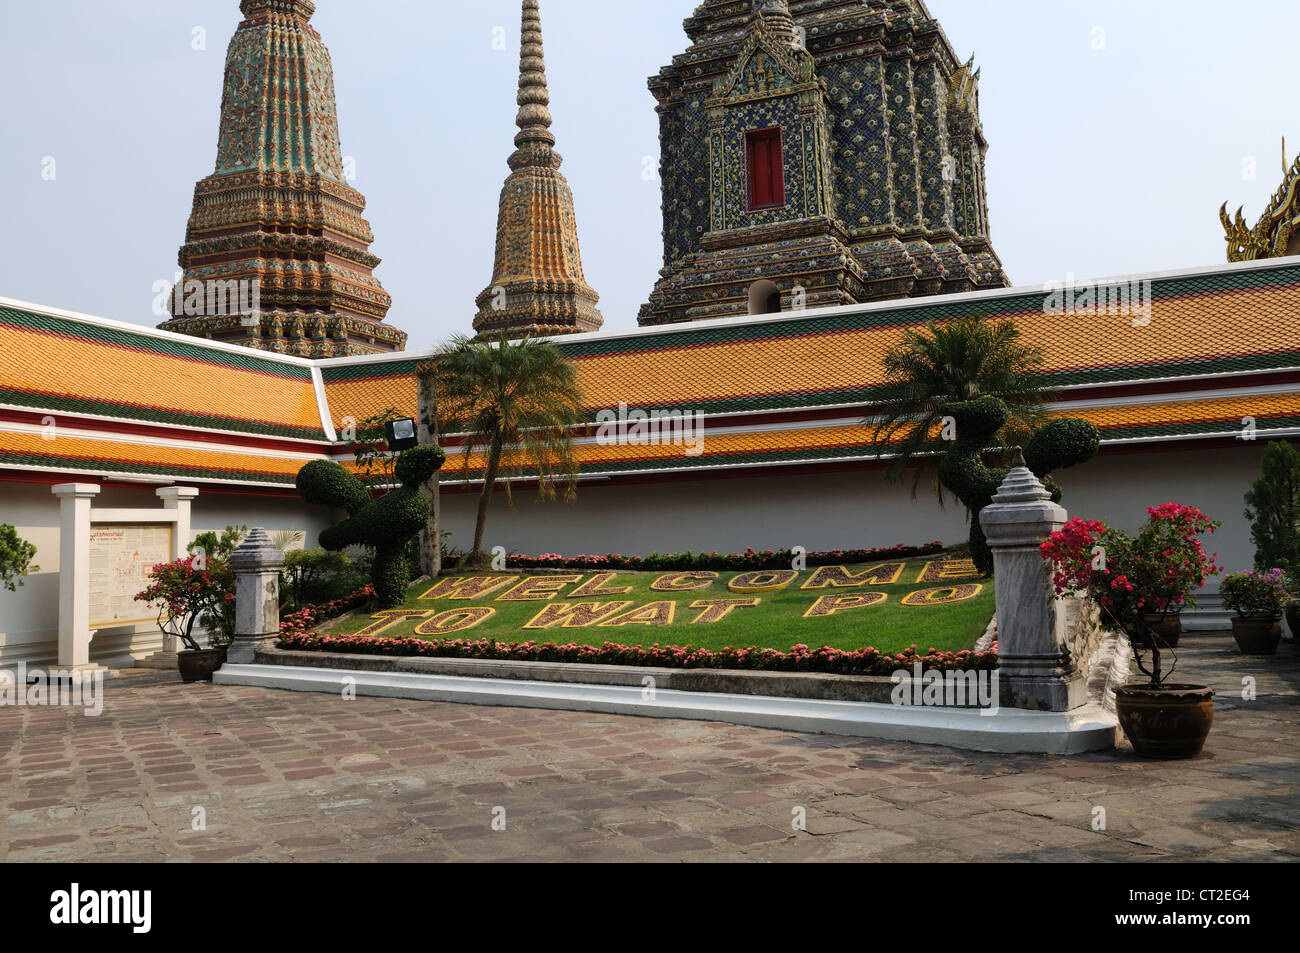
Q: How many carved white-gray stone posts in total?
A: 2